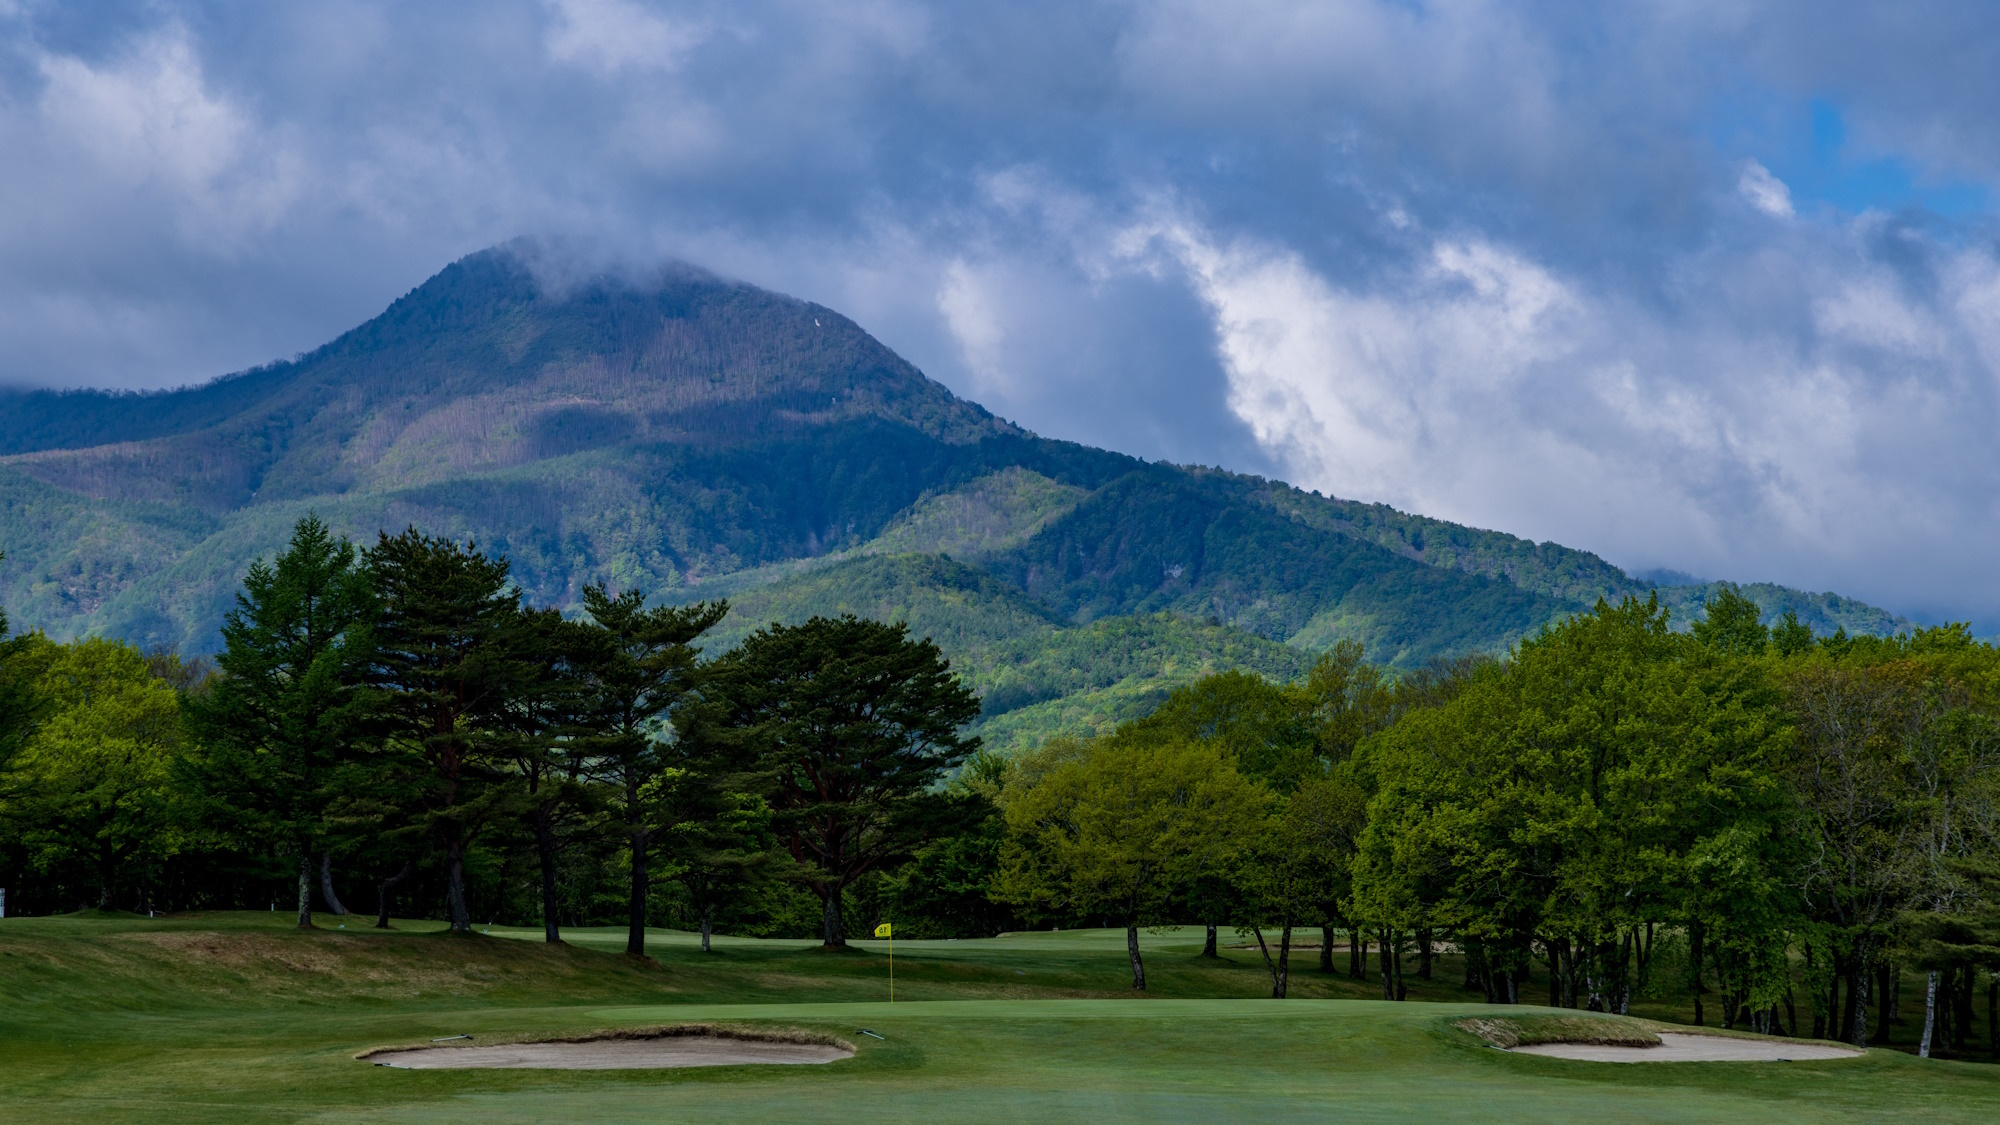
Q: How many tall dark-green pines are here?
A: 5